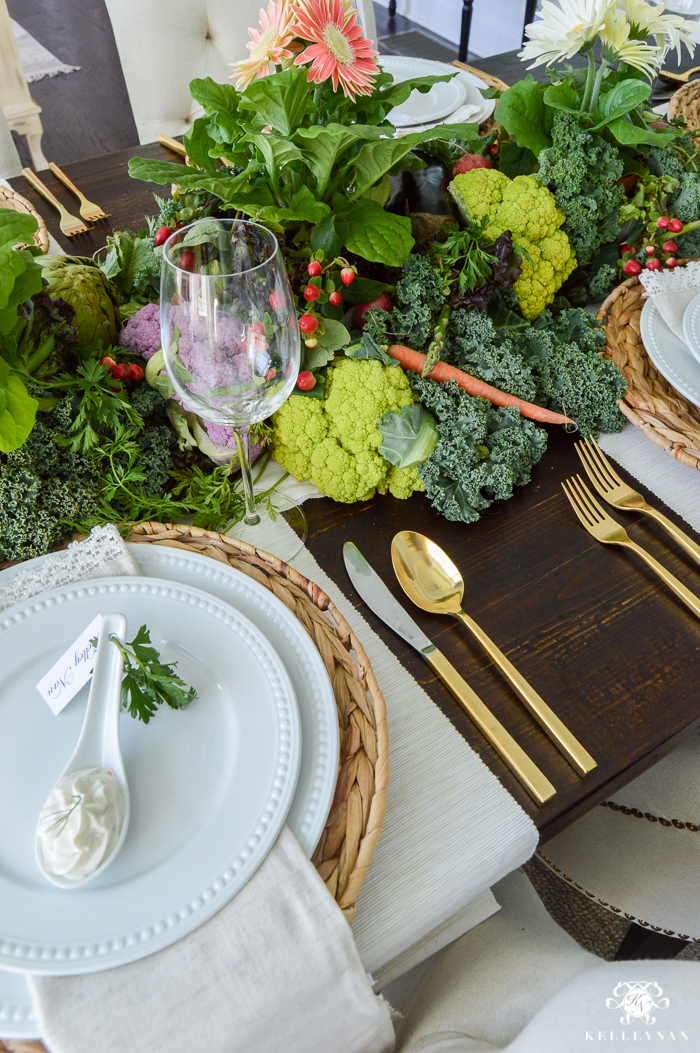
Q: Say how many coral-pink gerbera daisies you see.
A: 2